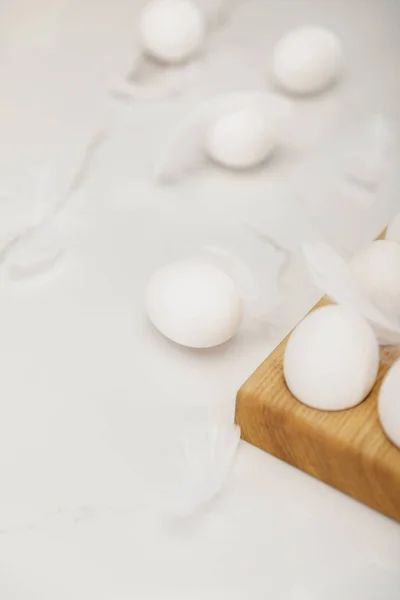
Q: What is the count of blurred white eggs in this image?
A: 3